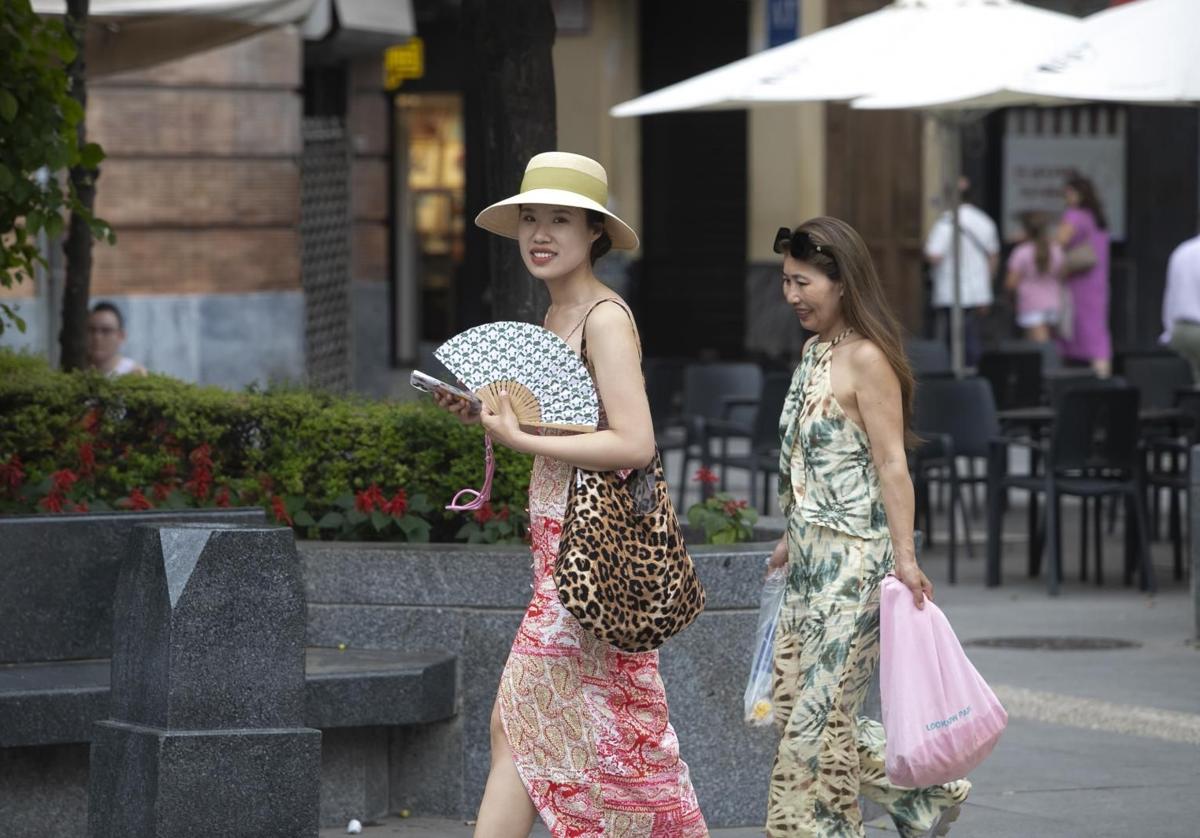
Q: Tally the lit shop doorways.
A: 1